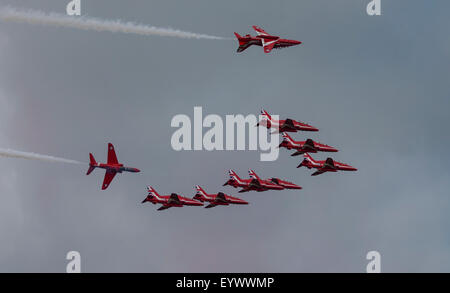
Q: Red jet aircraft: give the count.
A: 9